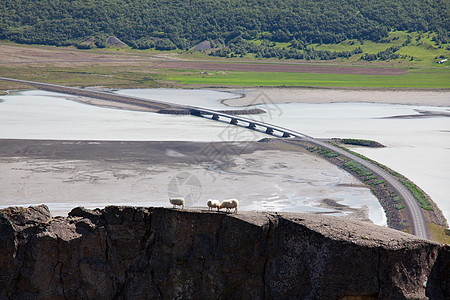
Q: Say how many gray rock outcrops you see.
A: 2